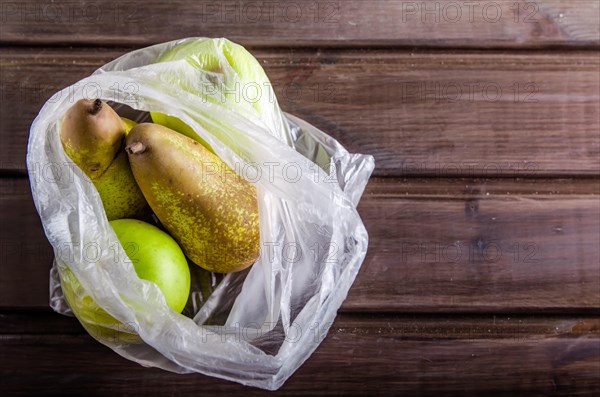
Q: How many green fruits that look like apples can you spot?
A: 2